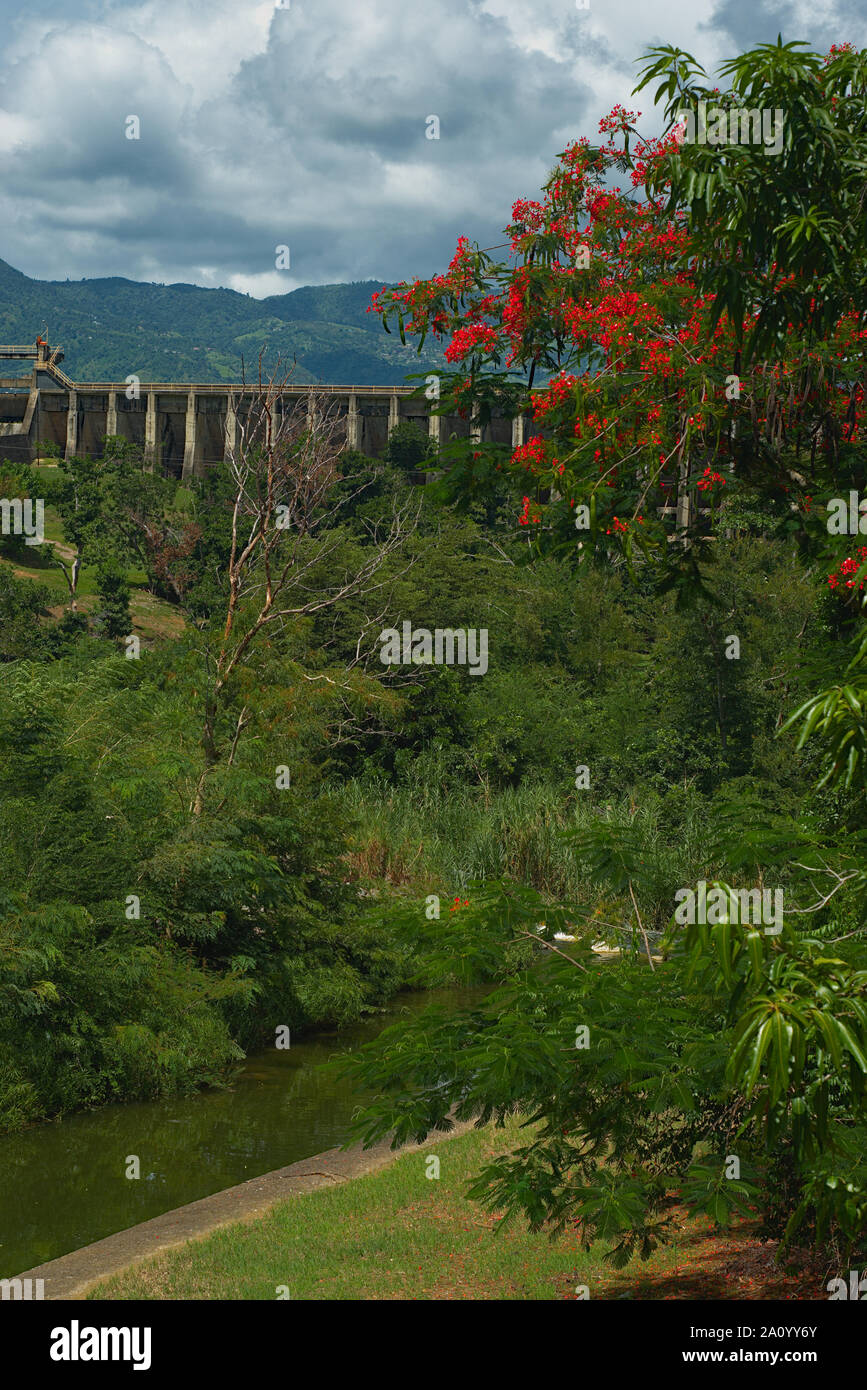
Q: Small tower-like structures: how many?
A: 1